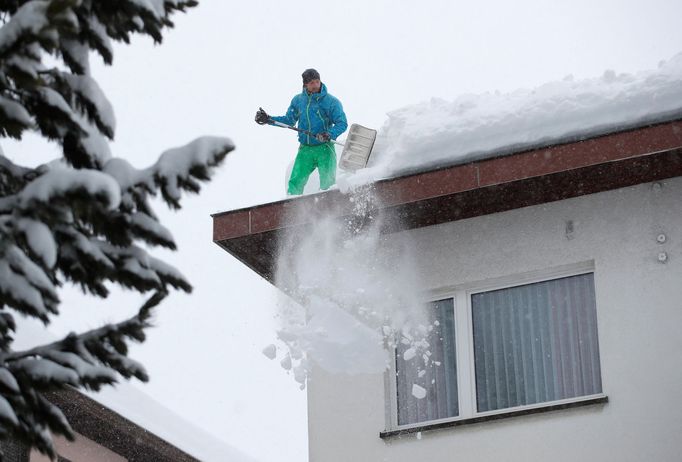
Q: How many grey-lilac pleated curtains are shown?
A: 2